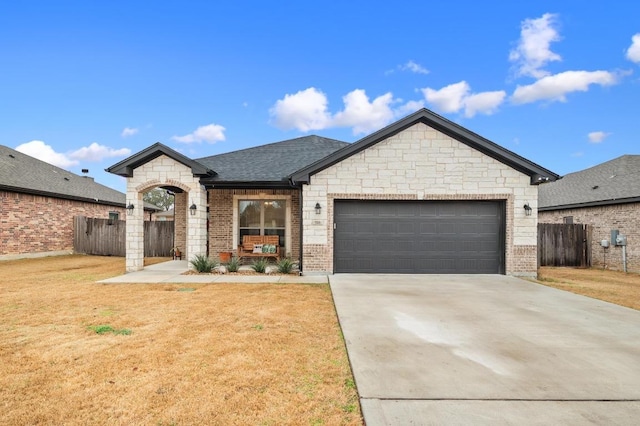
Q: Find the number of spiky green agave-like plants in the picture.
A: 4